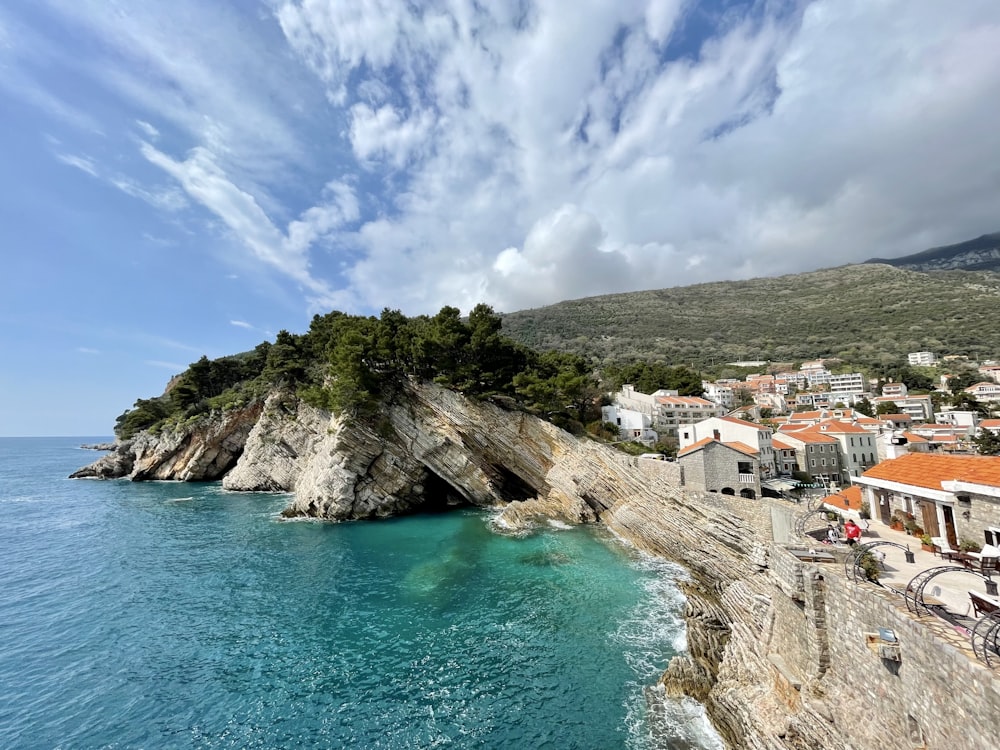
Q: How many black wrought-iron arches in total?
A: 5